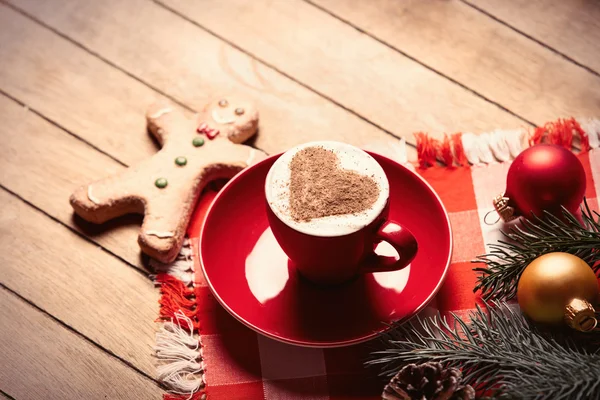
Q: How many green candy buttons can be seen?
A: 3